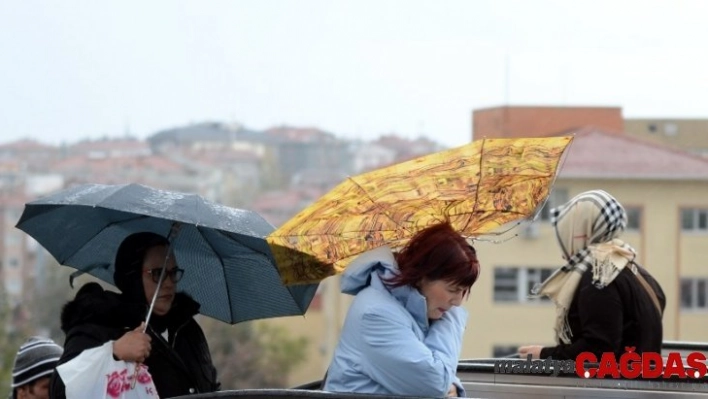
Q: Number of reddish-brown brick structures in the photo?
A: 1